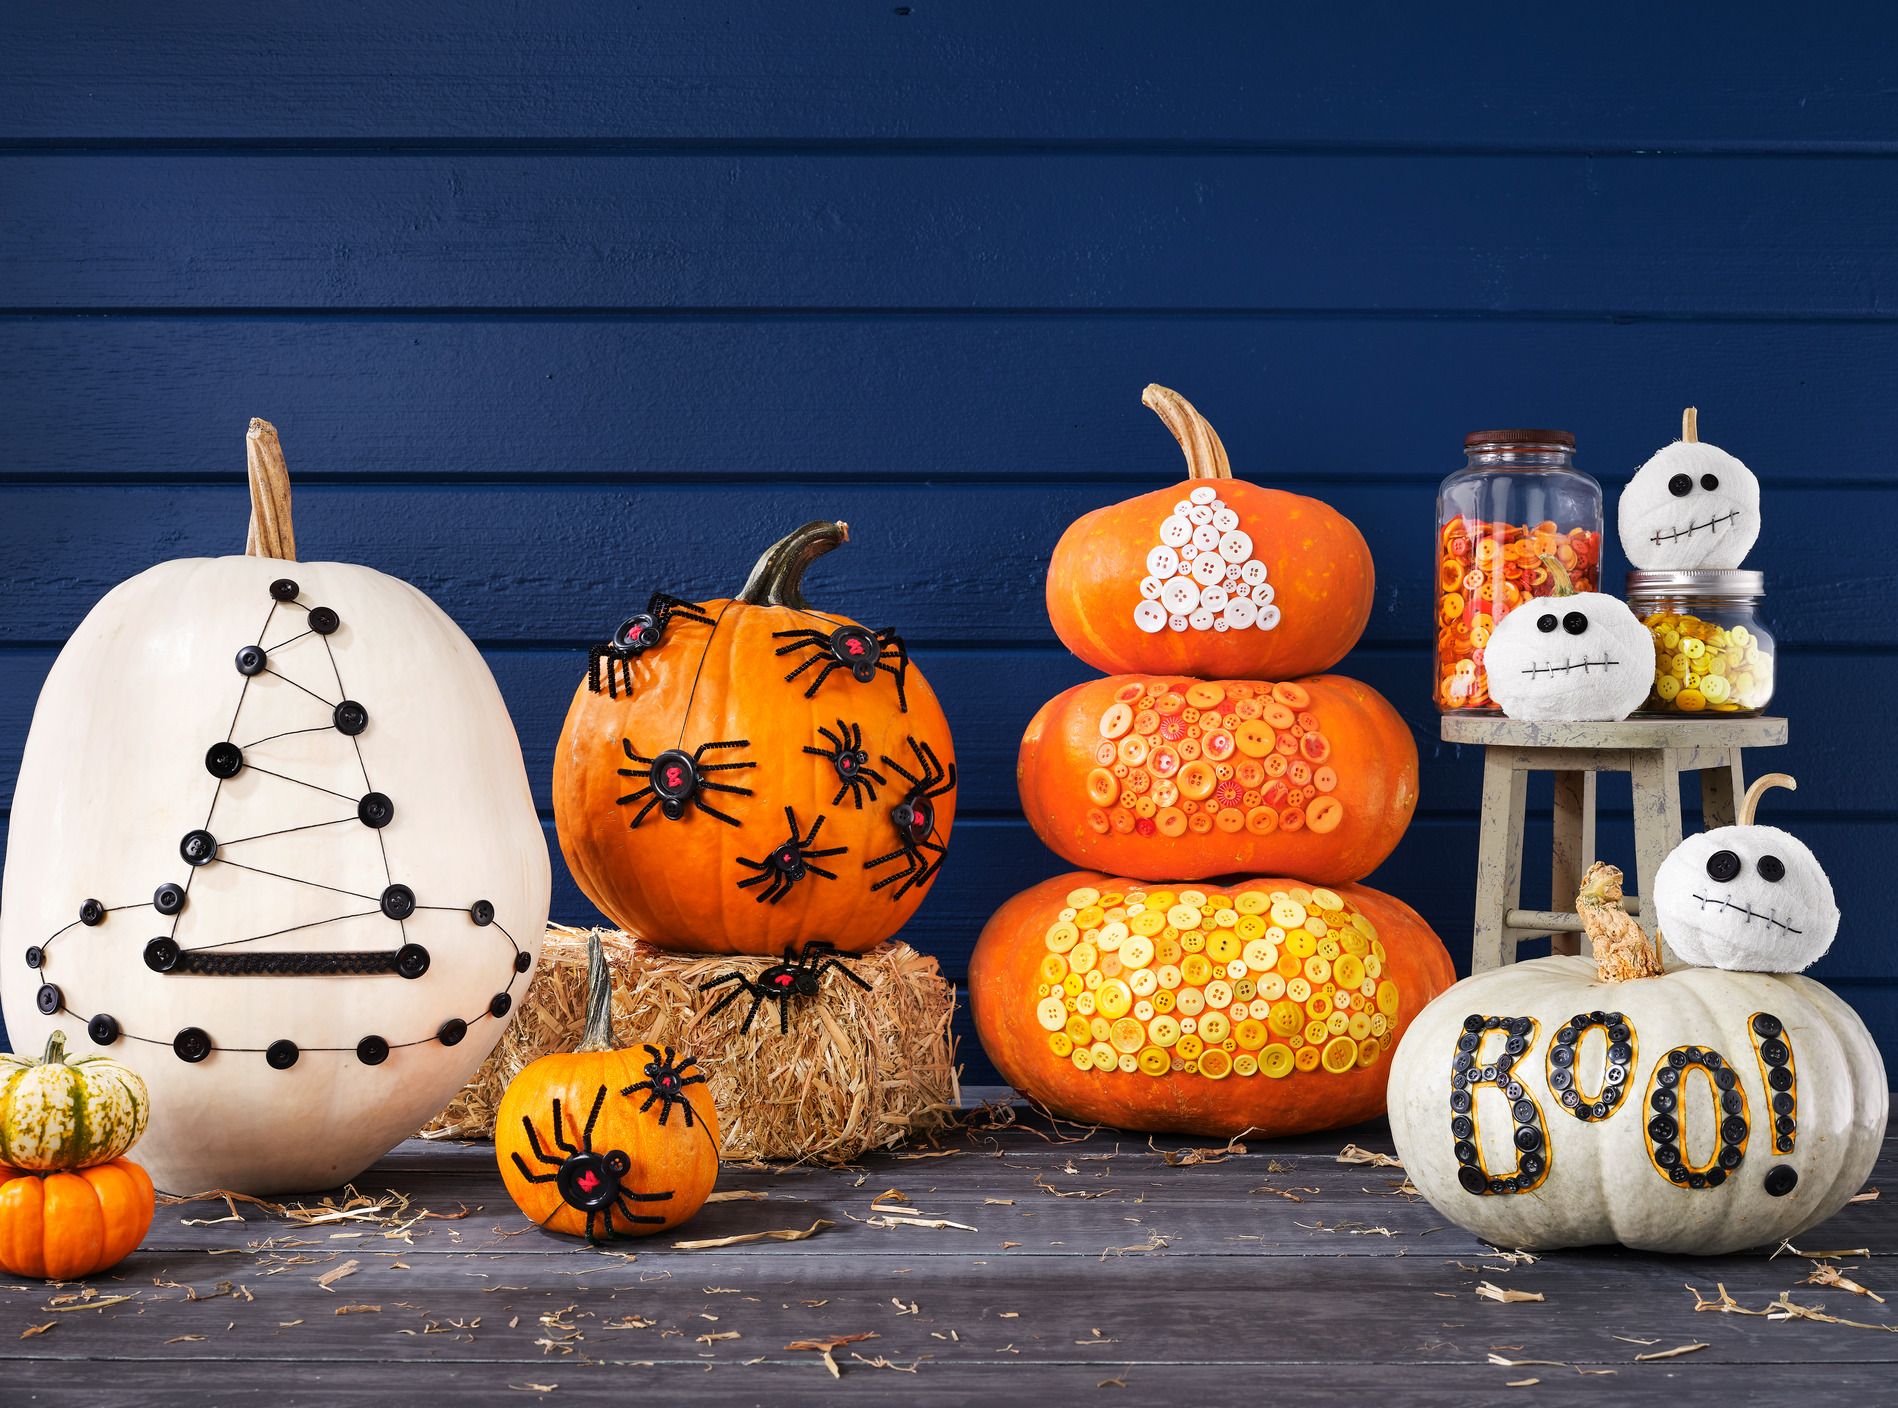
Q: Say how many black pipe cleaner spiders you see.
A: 9